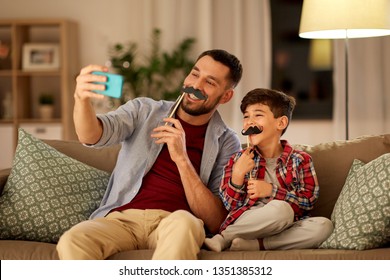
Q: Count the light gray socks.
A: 2